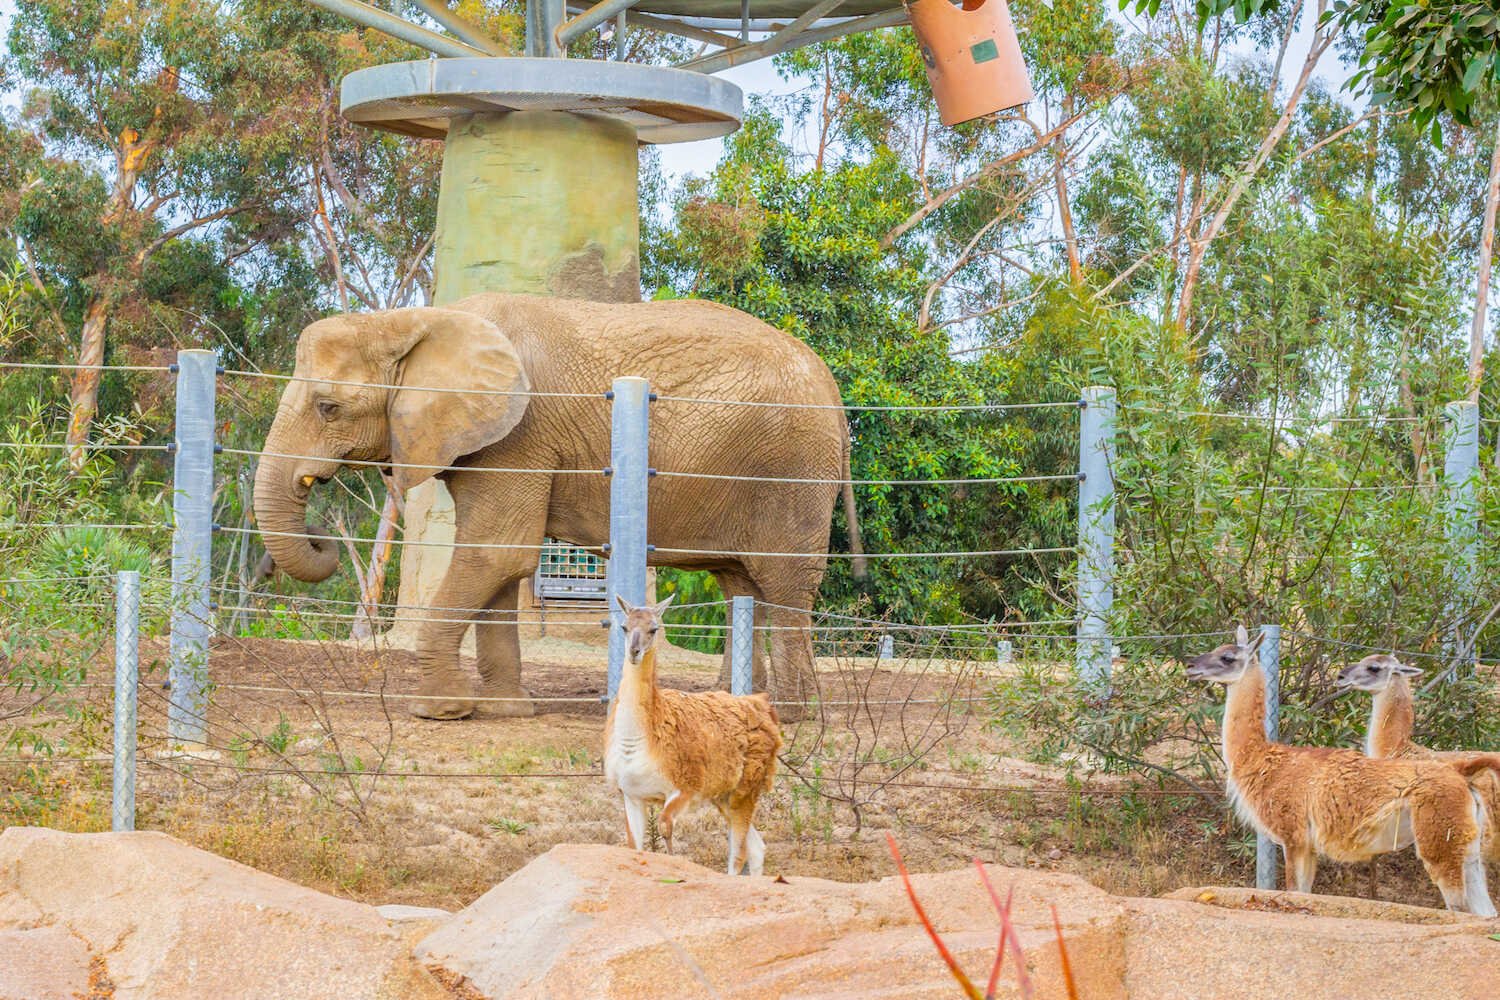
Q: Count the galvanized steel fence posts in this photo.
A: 7